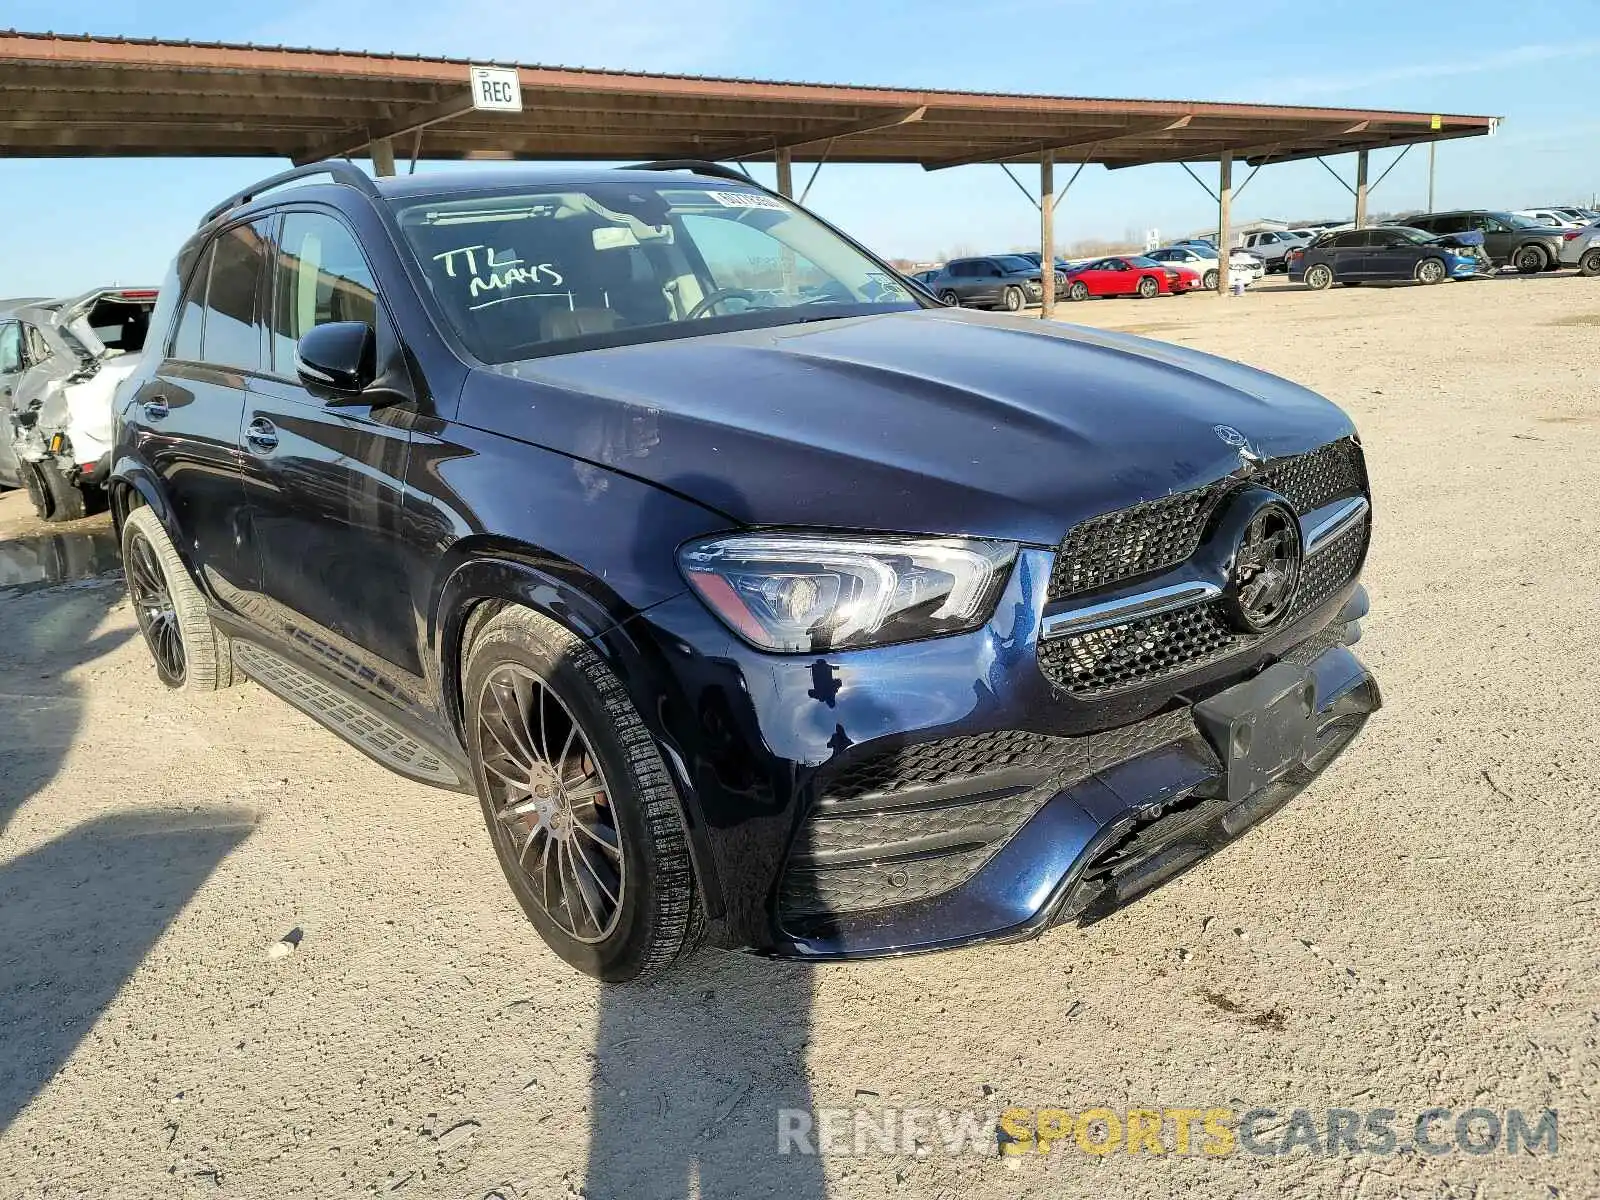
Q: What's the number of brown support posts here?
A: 5